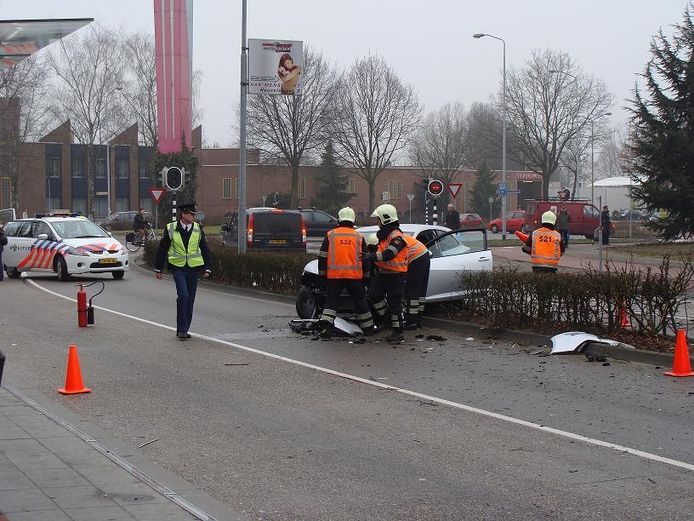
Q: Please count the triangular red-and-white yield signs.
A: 2